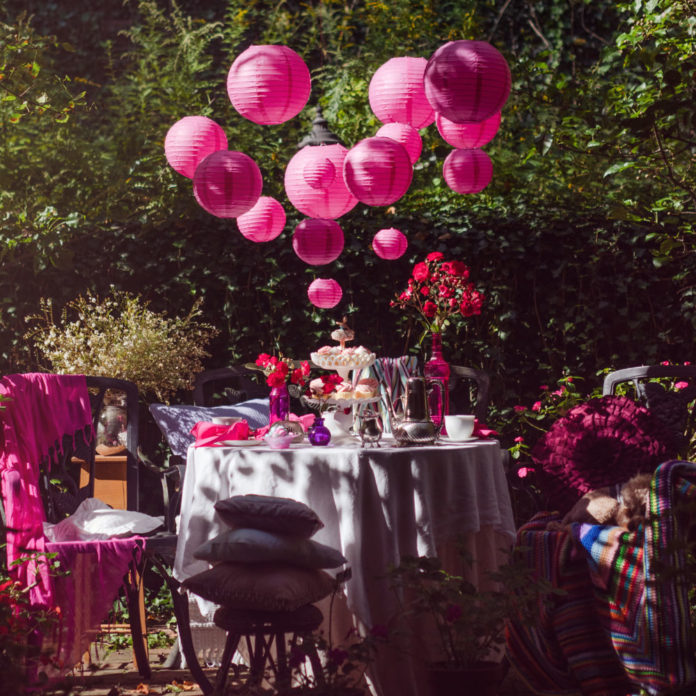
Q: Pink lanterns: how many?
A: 15